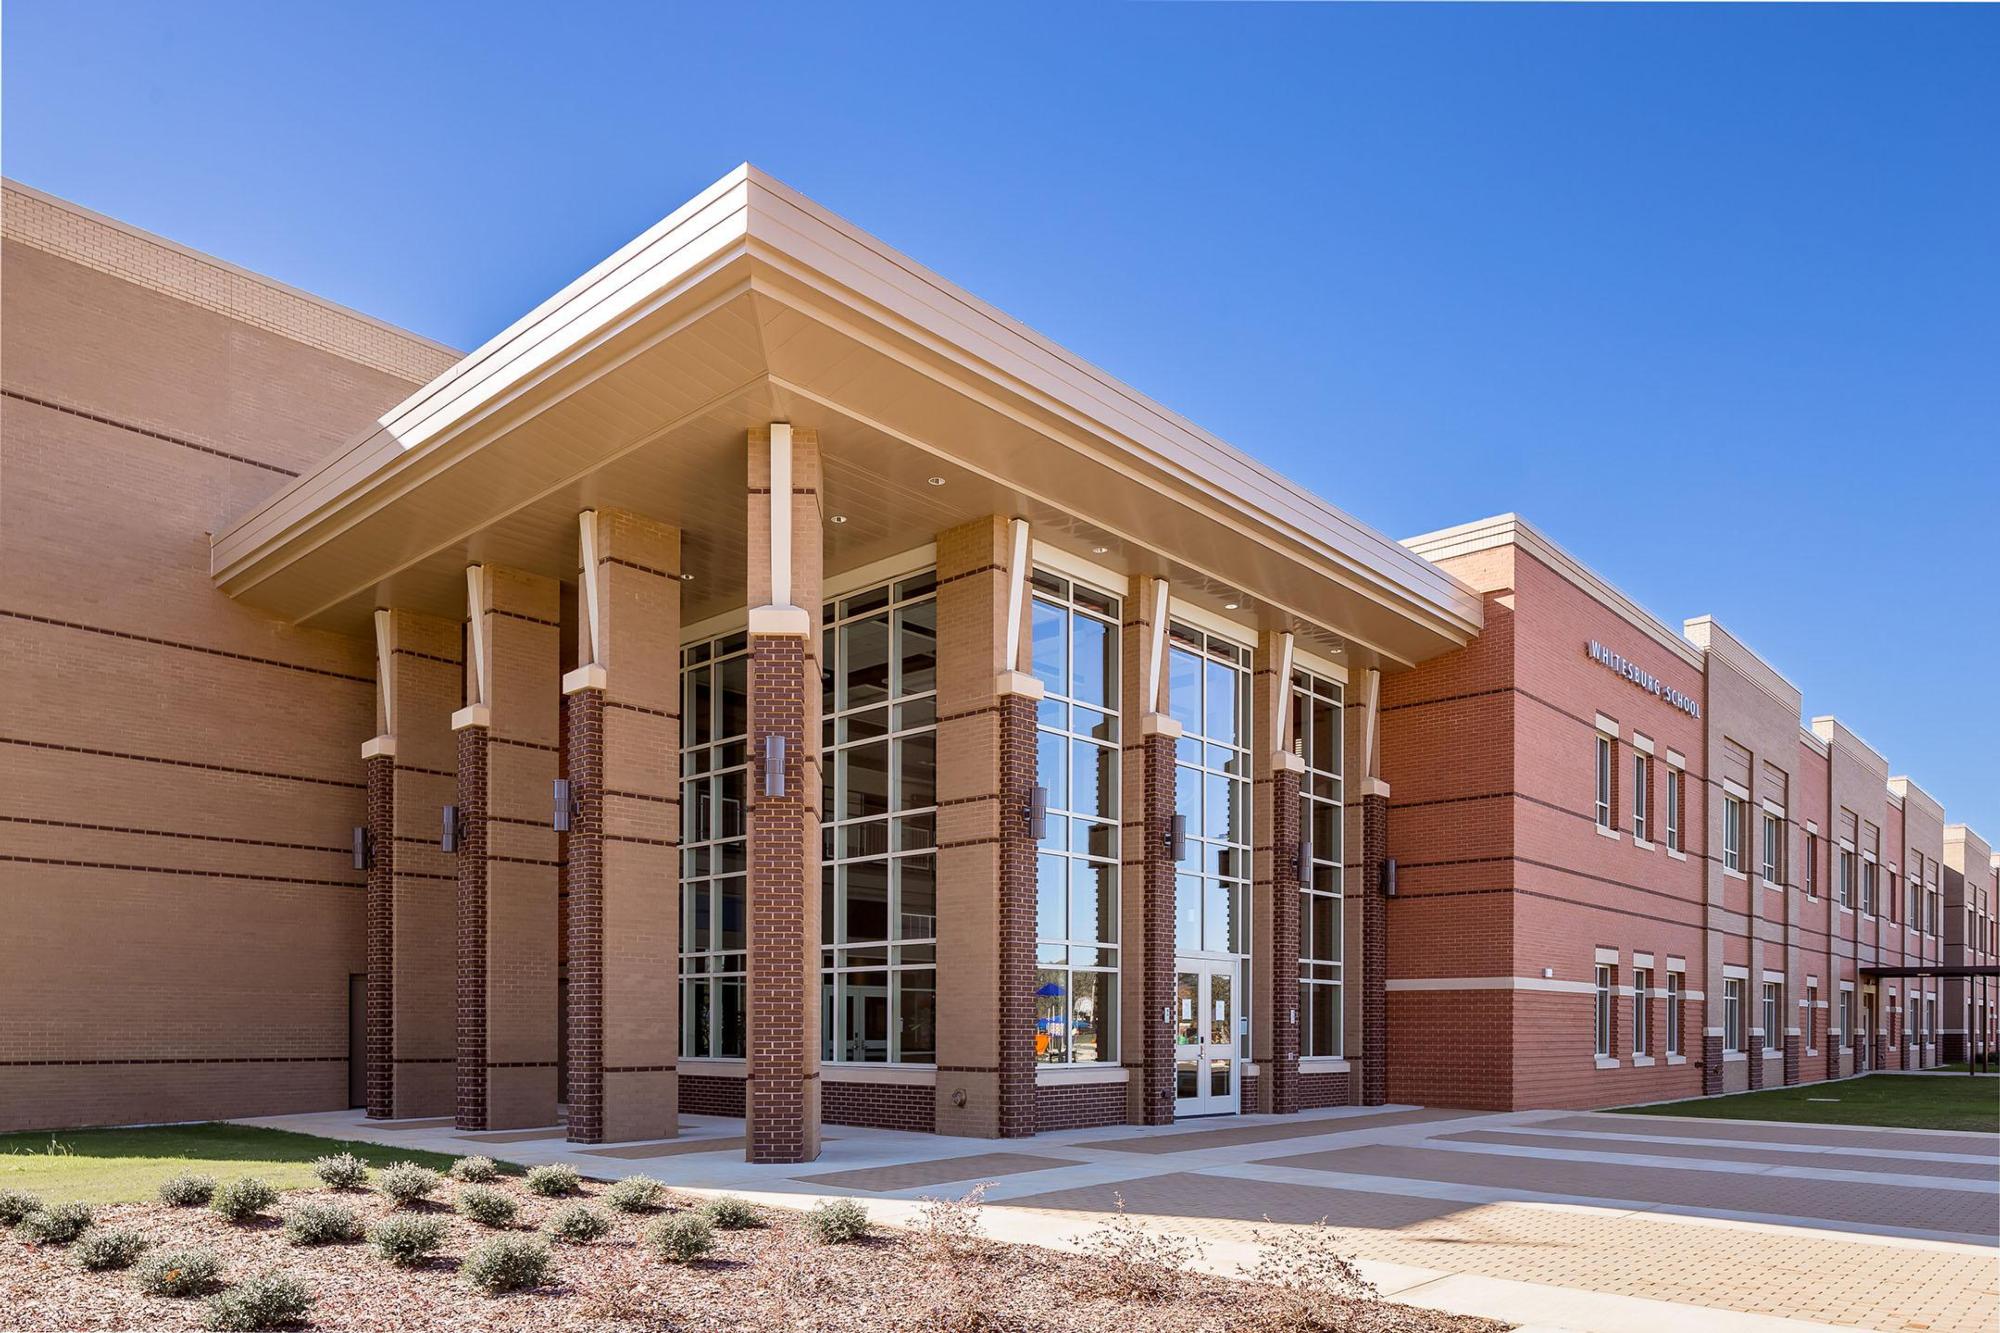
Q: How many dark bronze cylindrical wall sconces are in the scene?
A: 8